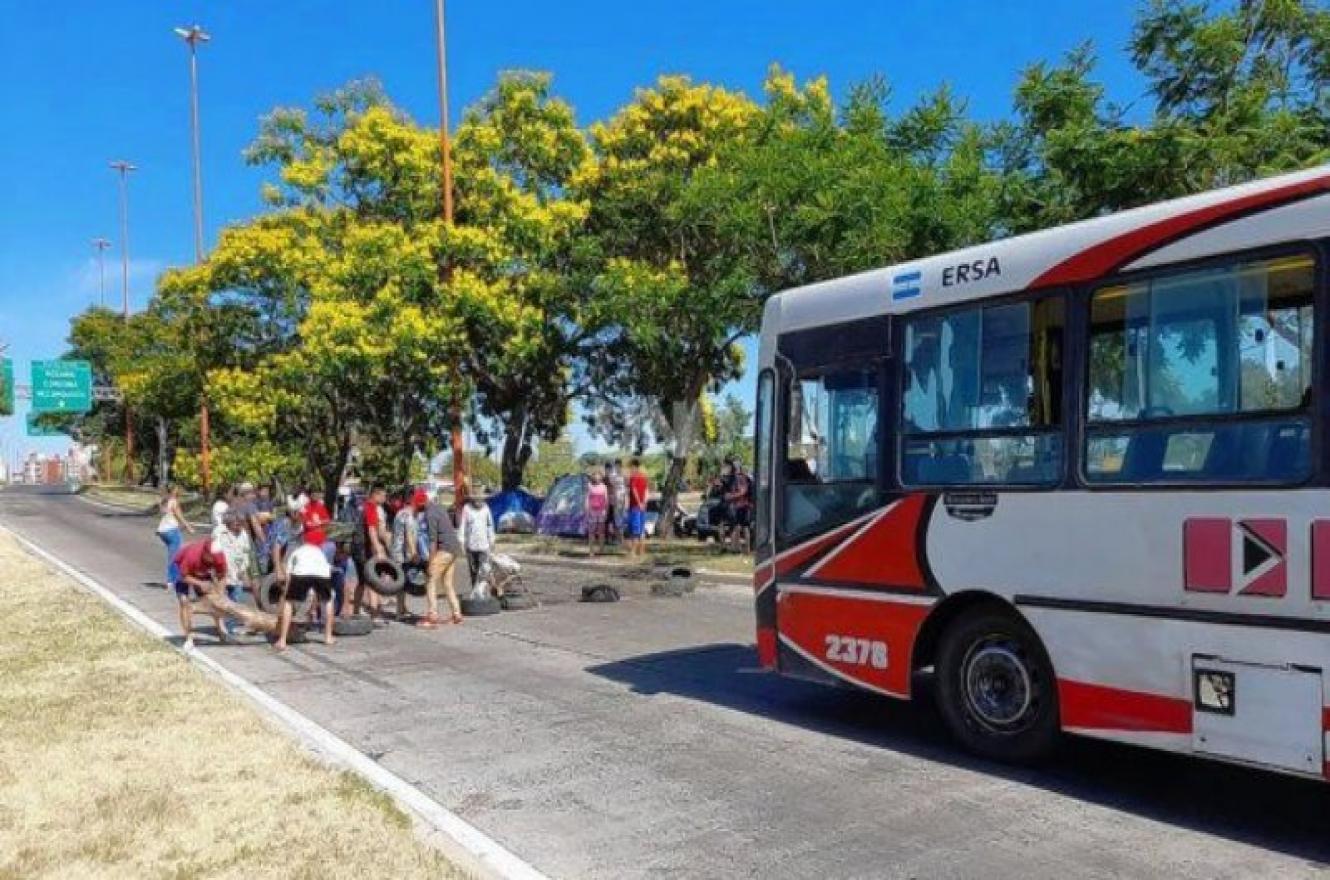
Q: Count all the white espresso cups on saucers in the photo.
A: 0